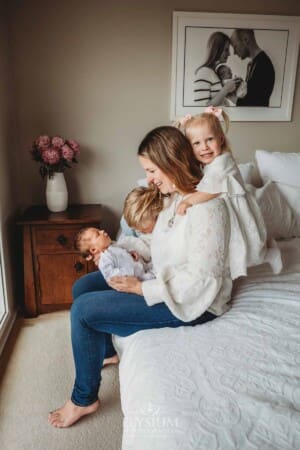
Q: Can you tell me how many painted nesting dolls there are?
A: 0